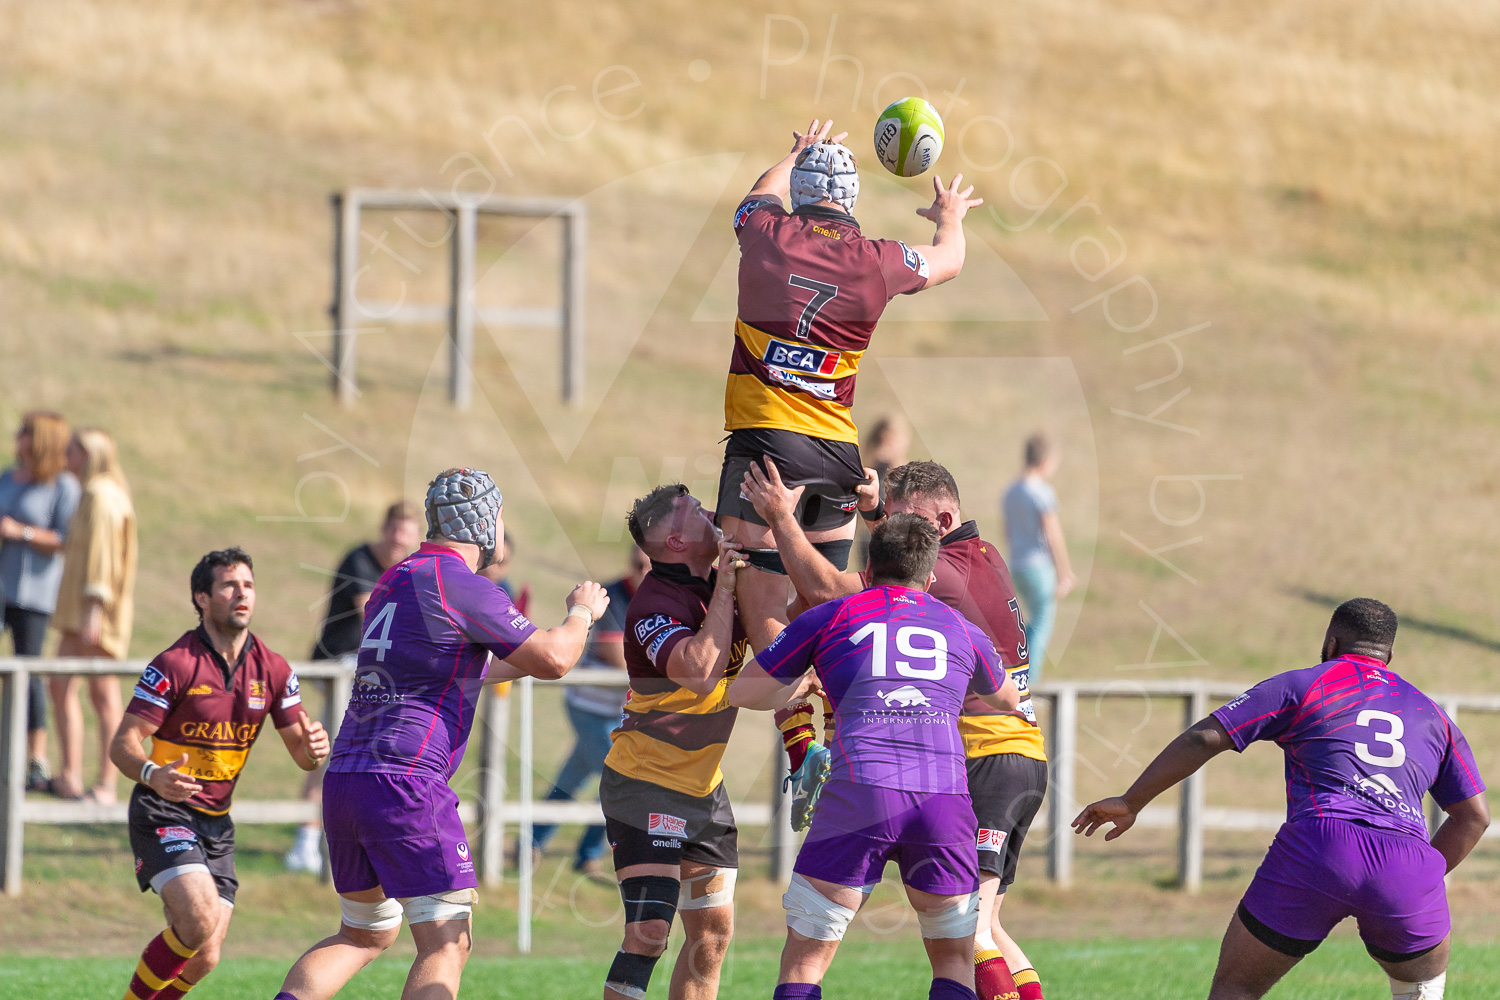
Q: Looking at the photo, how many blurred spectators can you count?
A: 7